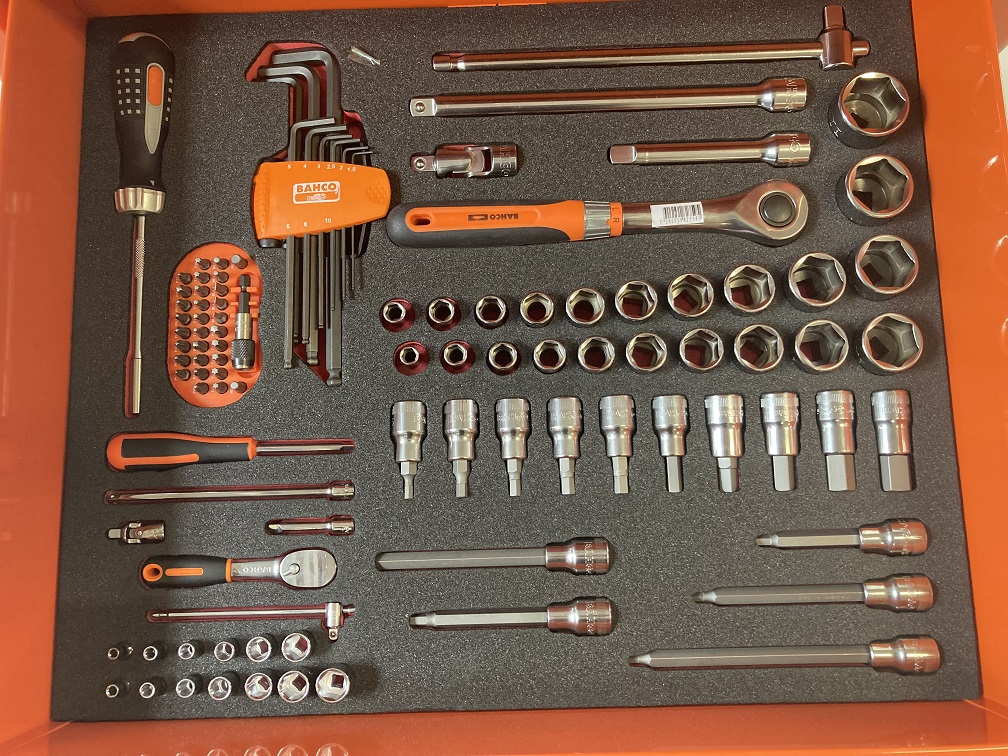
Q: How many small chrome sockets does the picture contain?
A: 13